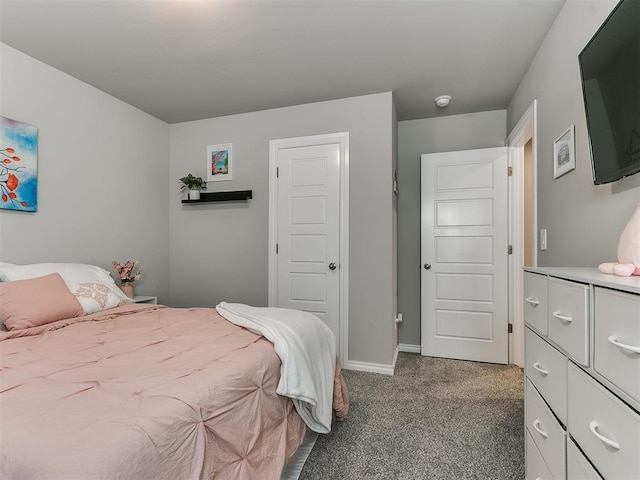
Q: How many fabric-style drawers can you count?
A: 8